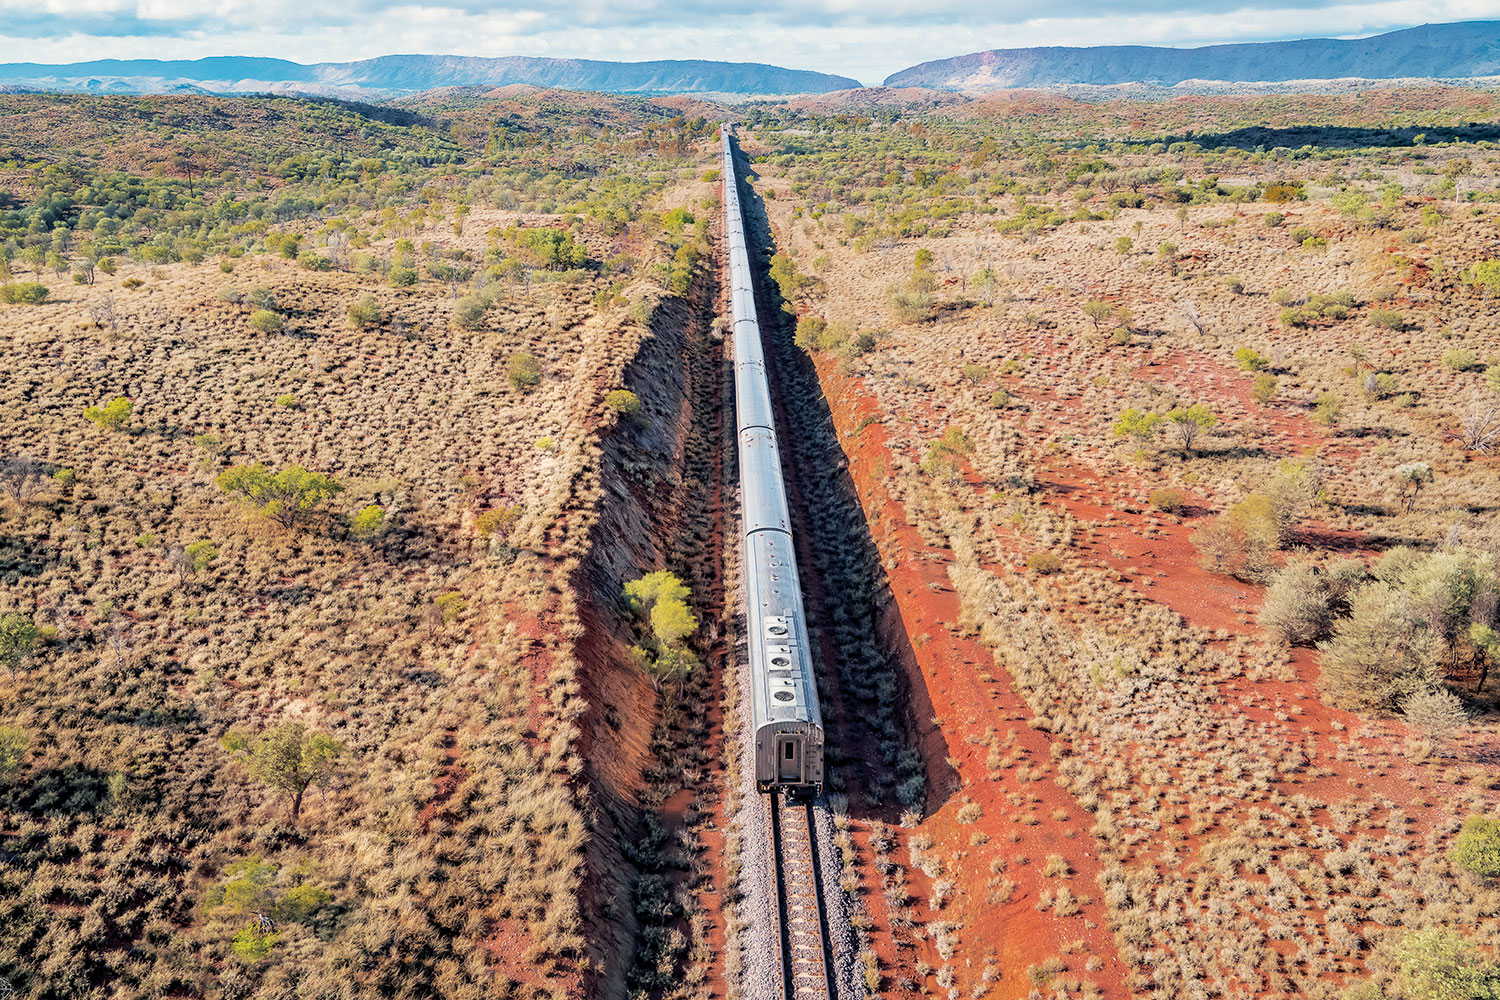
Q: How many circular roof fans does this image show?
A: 3